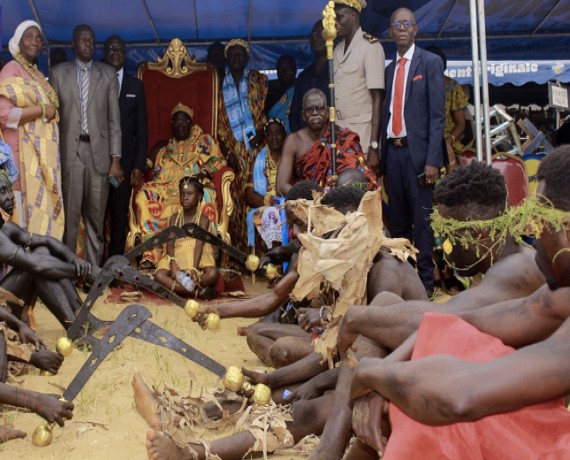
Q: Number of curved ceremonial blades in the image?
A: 6